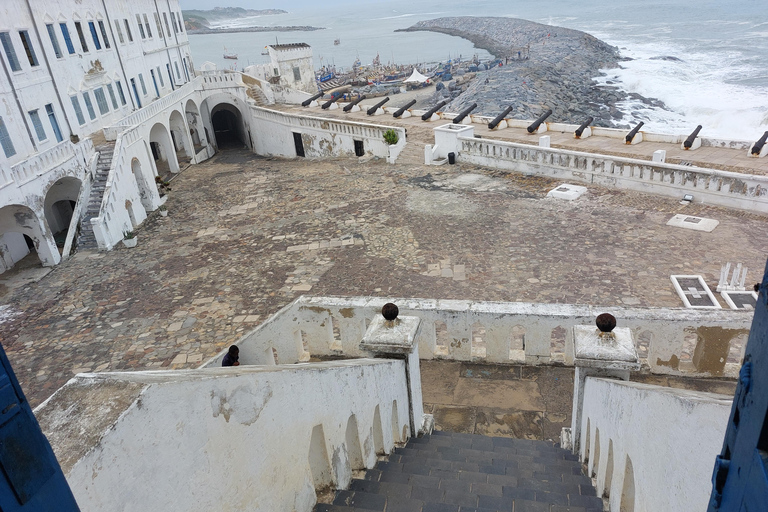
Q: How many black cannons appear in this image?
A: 13